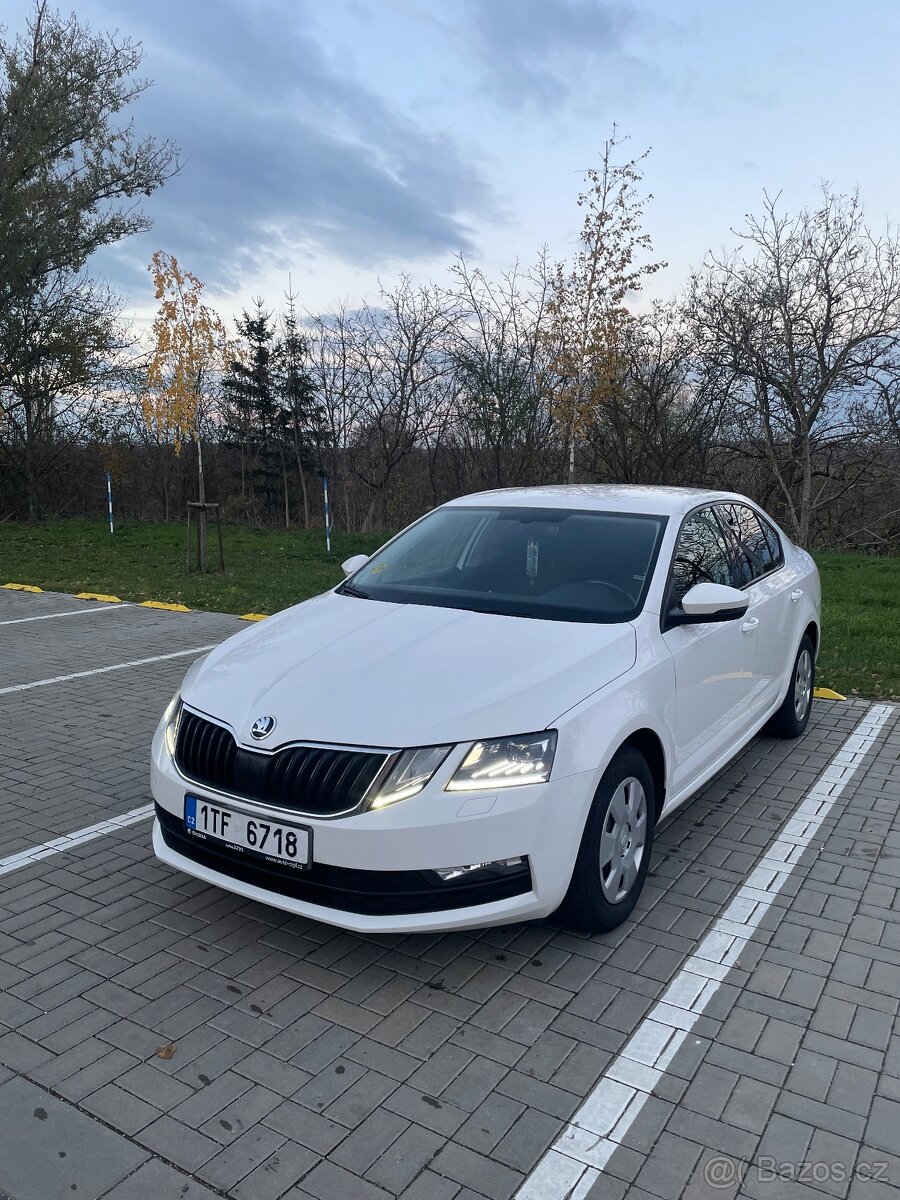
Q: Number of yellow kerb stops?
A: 5